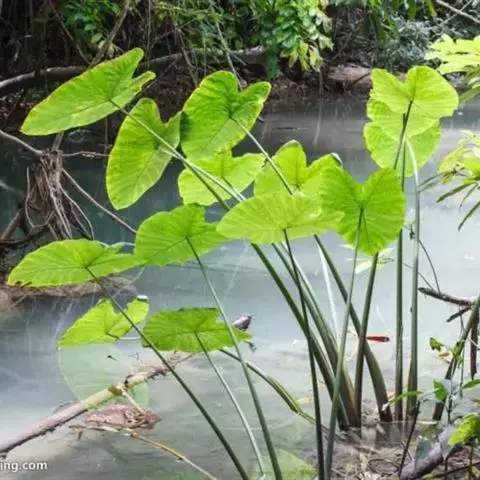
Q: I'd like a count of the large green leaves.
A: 13